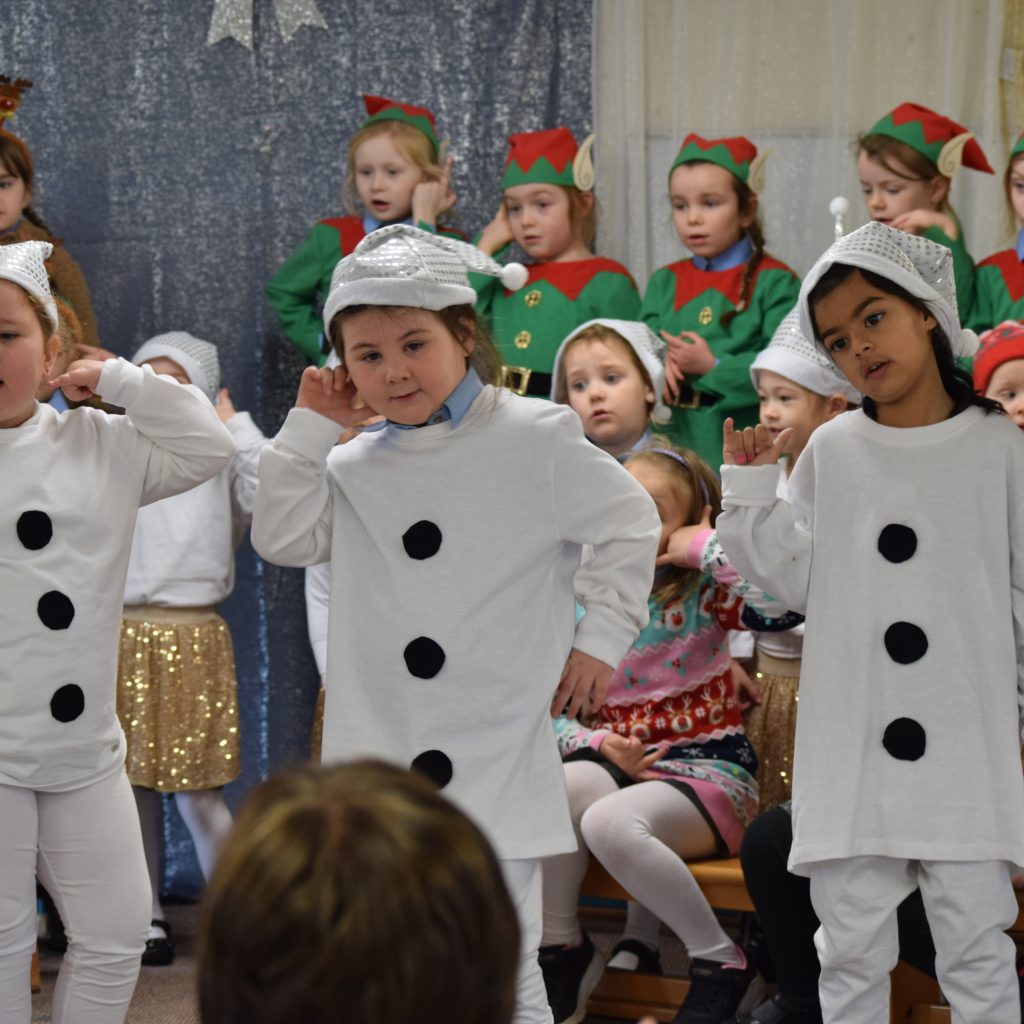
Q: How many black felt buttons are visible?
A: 9